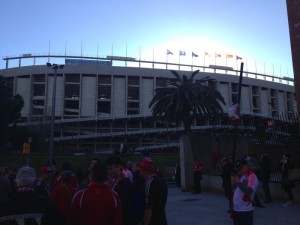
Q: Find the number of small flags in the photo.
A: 7